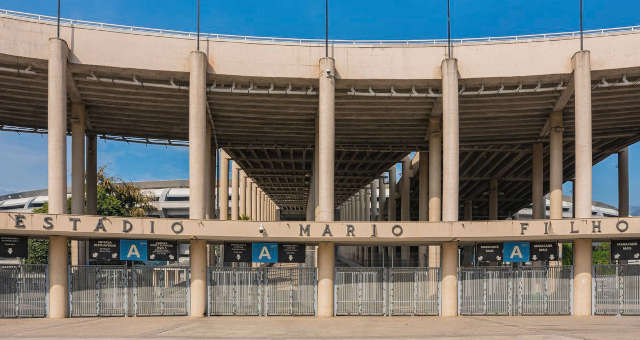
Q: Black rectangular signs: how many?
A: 8